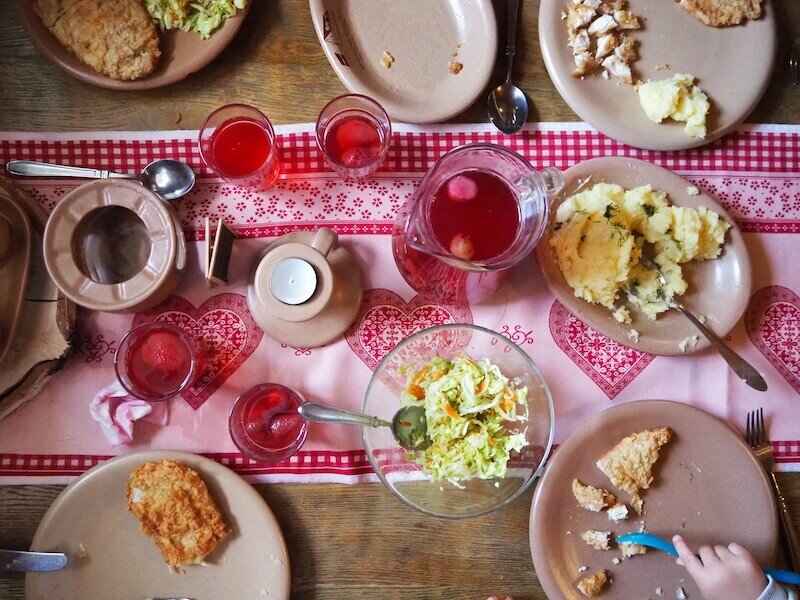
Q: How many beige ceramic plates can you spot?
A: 6